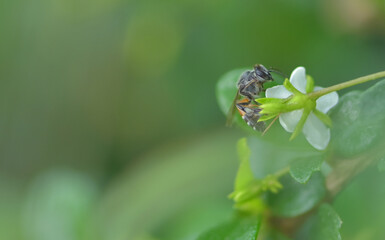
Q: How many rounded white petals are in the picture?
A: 5